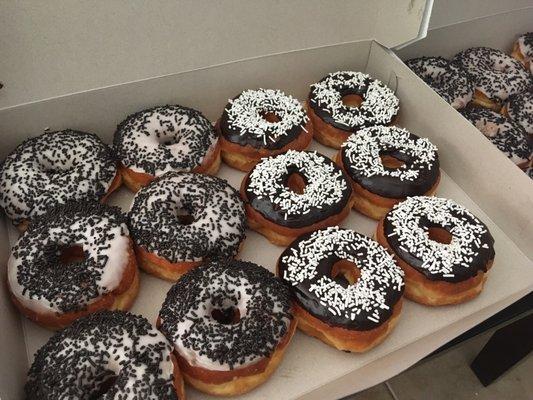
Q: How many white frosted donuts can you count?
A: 11